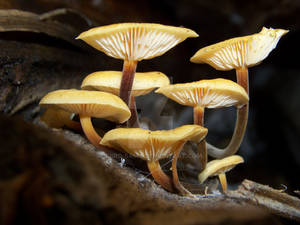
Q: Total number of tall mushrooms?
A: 2